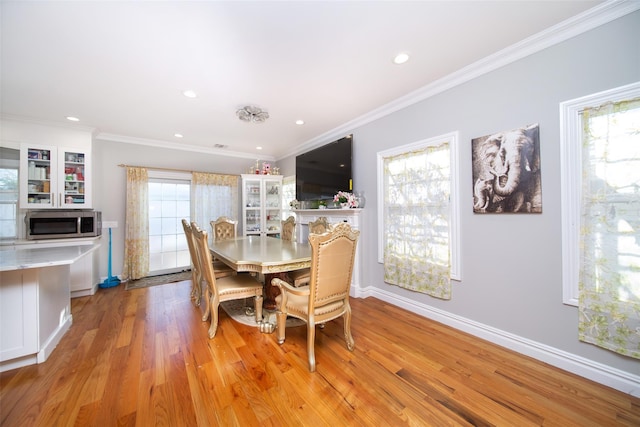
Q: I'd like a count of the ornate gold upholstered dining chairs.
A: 6